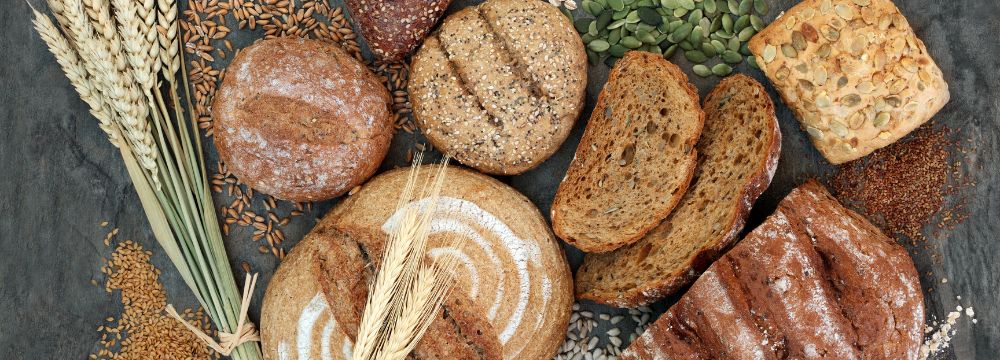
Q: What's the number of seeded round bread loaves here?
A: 1